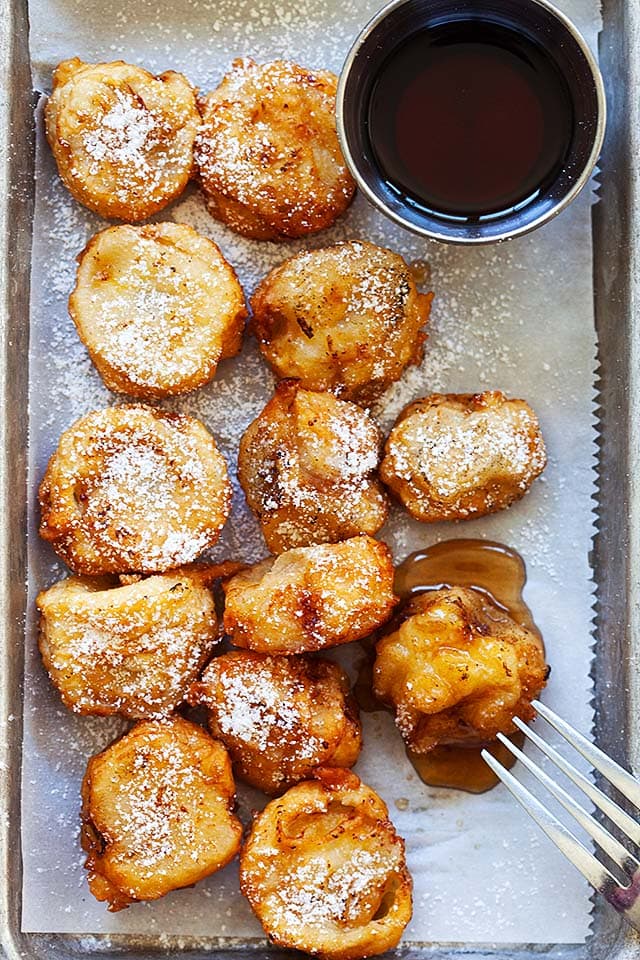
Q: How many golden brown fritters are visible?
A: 13